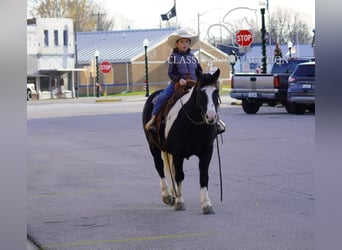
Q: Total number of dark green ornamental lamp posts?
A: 4